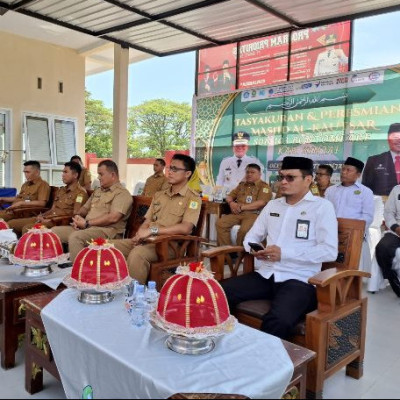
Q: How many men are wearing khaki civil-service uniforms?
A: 8